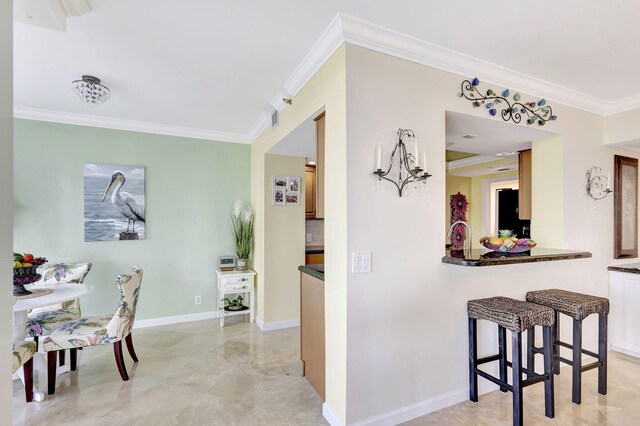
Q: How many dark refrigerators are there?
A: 1